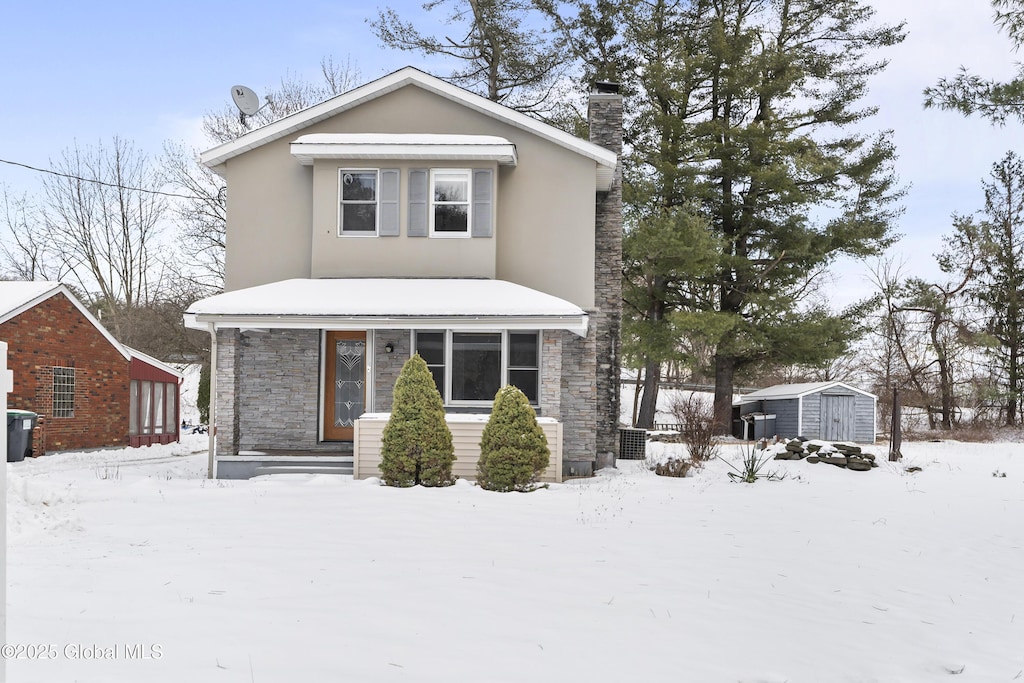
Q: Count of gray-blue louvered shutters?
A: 3